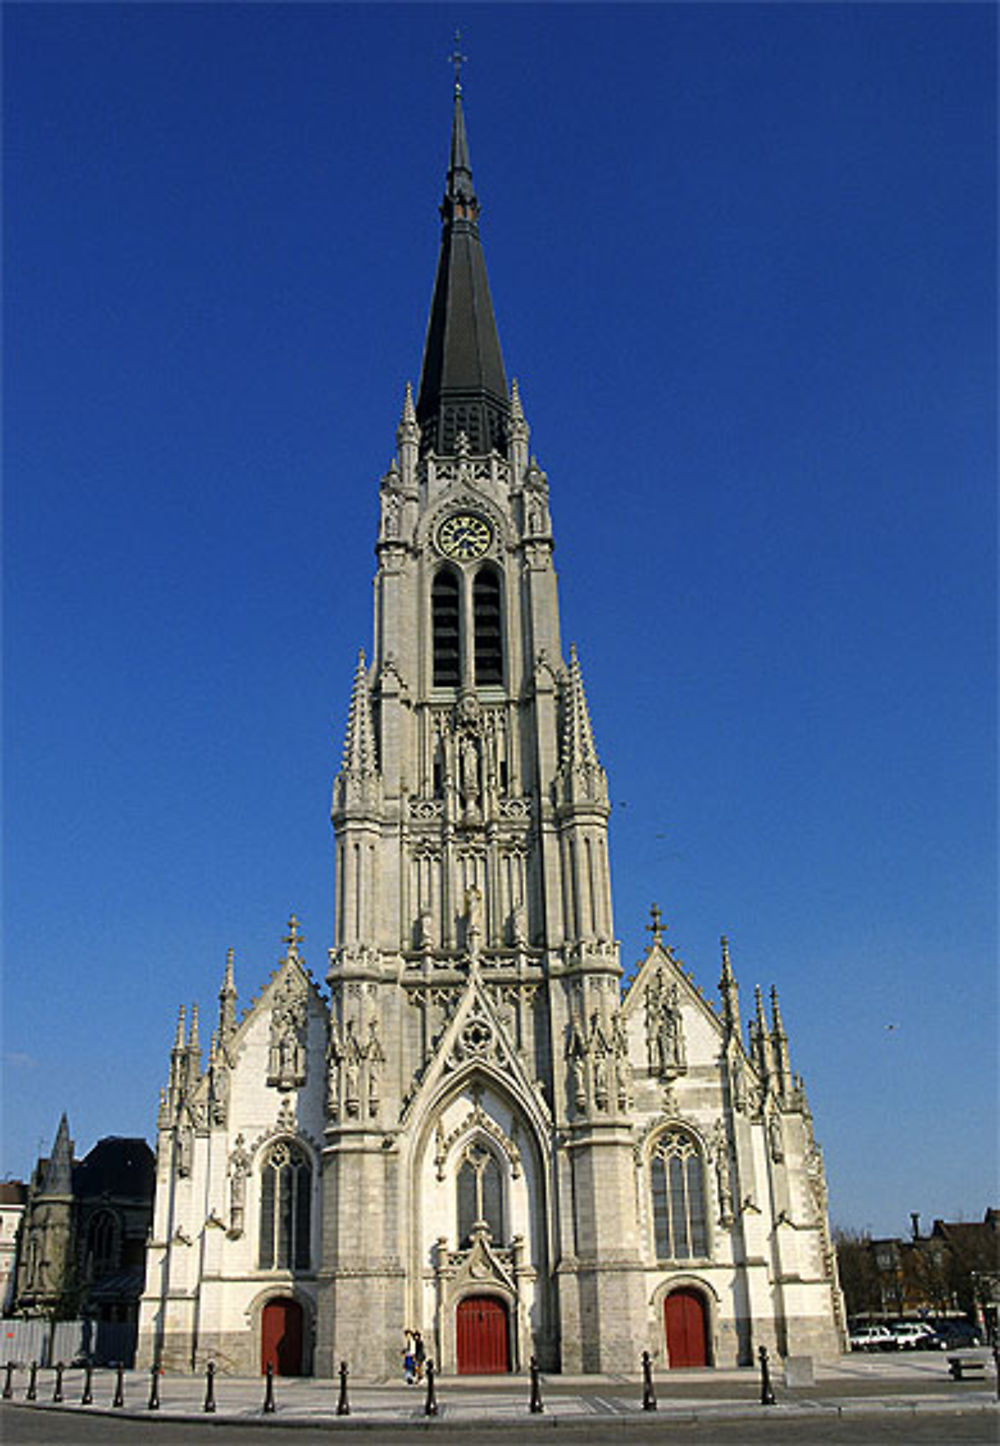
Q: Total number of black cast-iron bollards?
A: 13